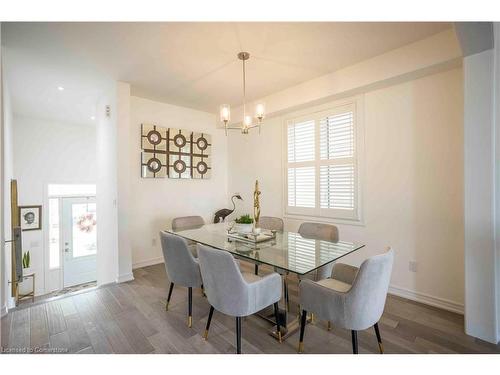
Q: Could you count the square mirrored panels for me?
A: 6